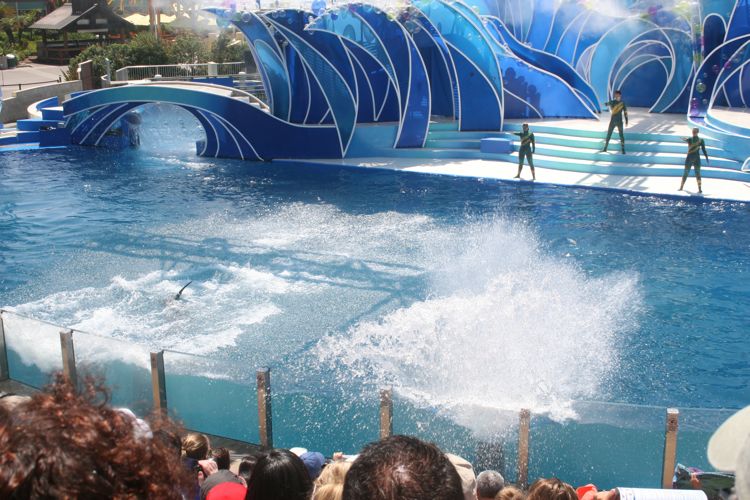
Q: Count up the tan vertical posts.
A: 7